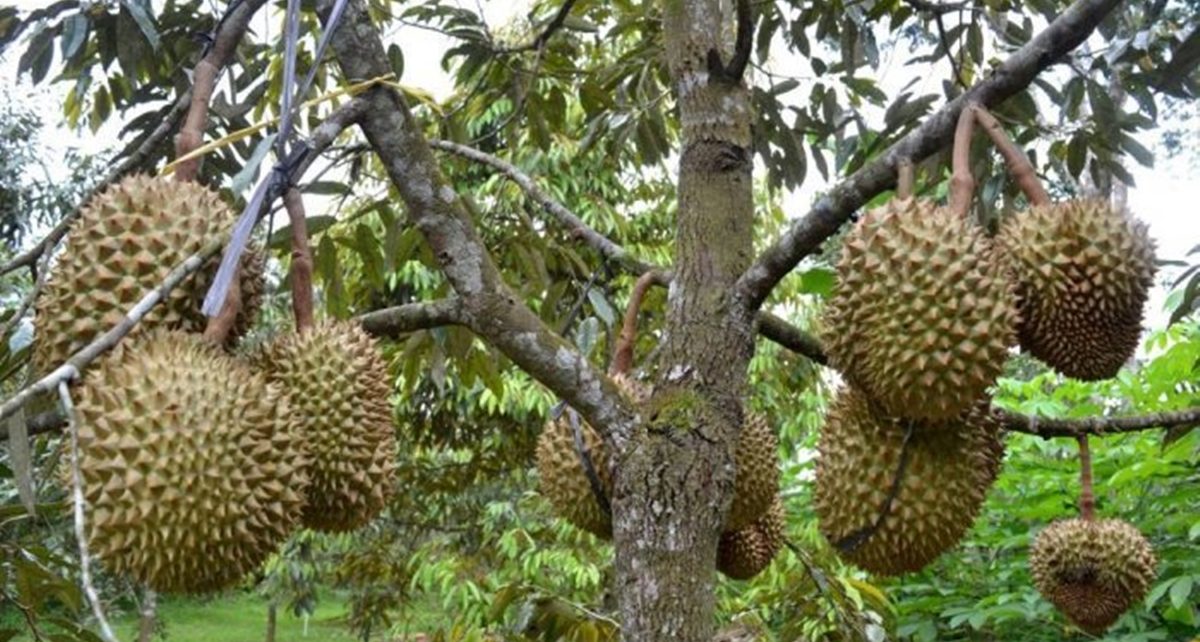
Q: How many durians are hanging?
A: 10